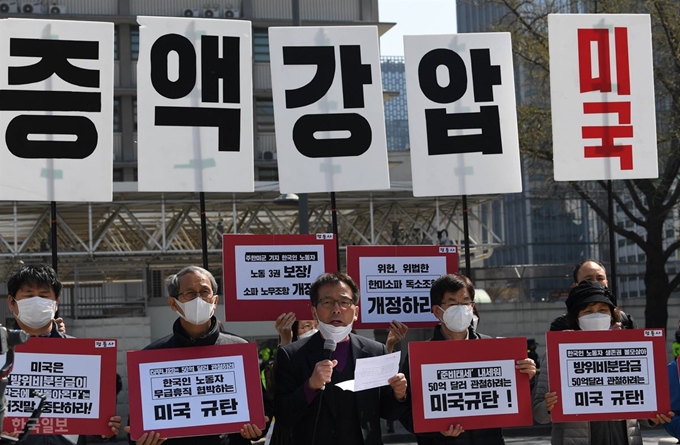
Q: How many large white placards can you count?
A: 5